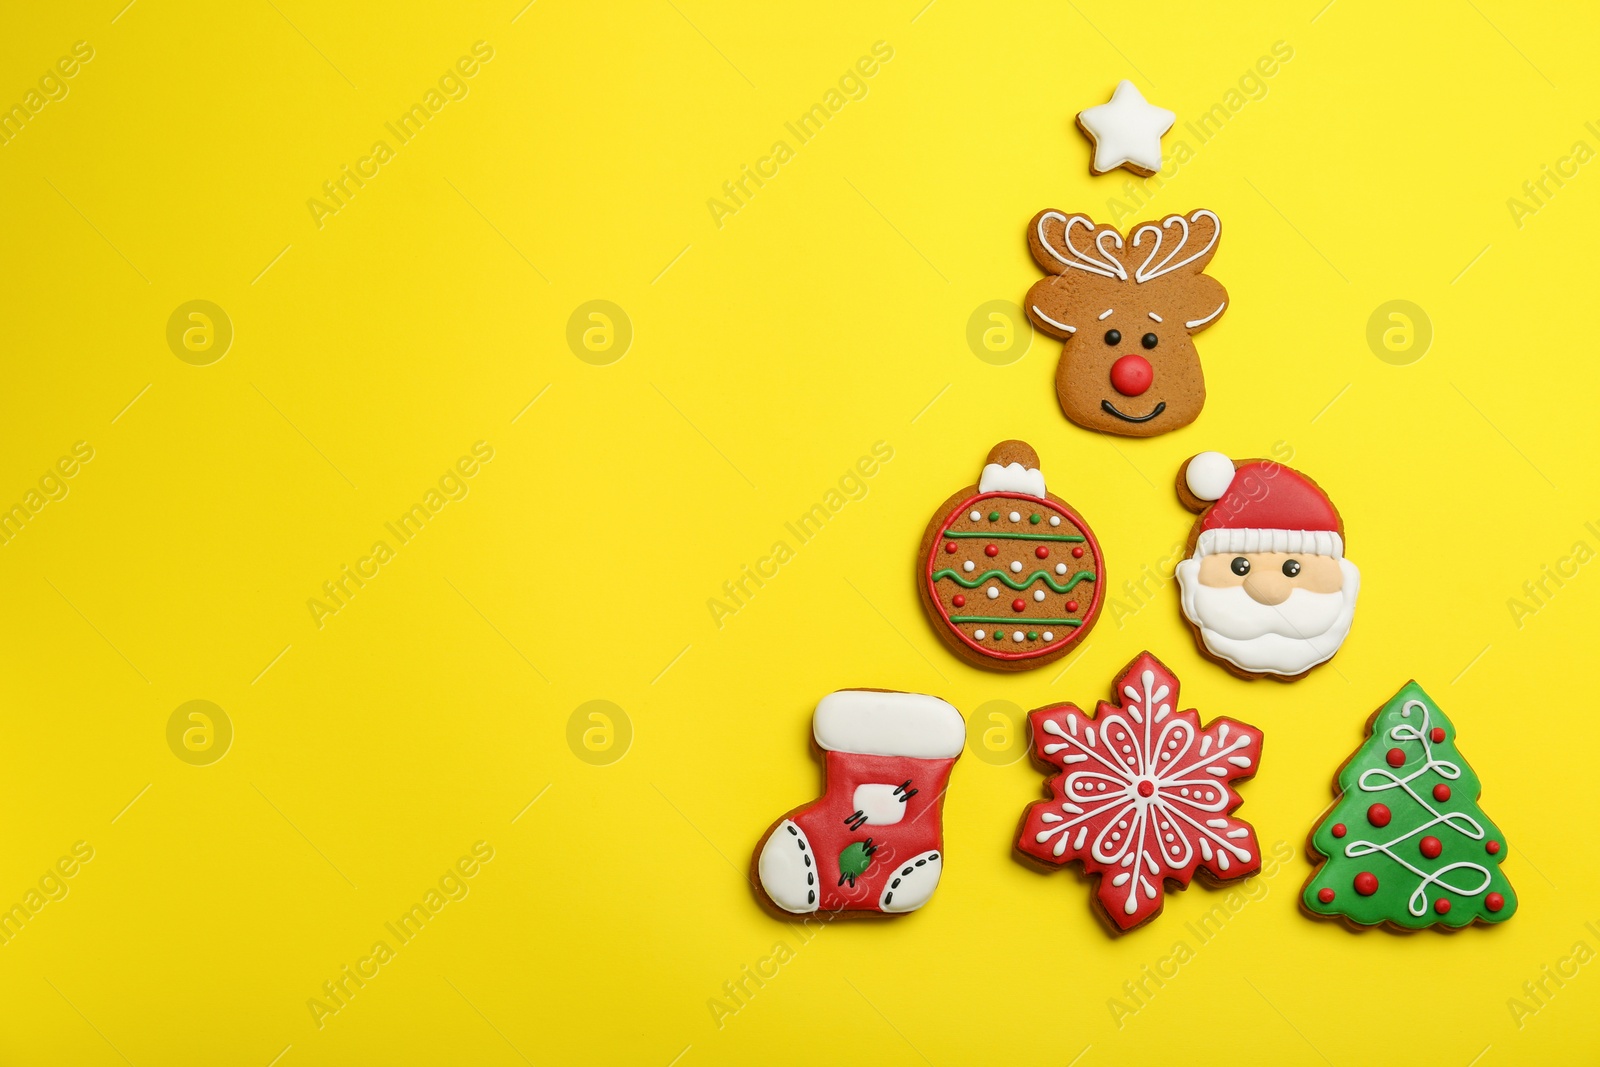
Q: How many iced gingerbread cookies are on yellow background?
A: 7